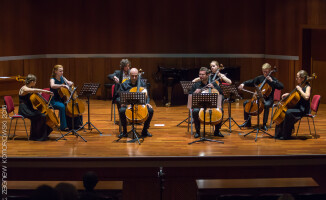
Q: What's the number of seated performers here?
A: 8